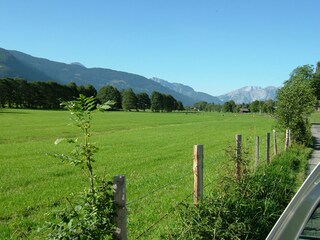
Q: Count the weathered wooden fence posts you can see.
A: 8